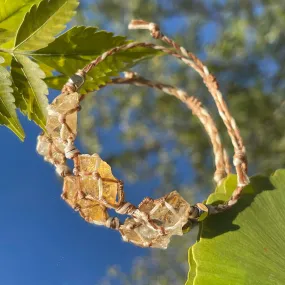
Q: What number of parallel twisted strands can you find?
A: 2